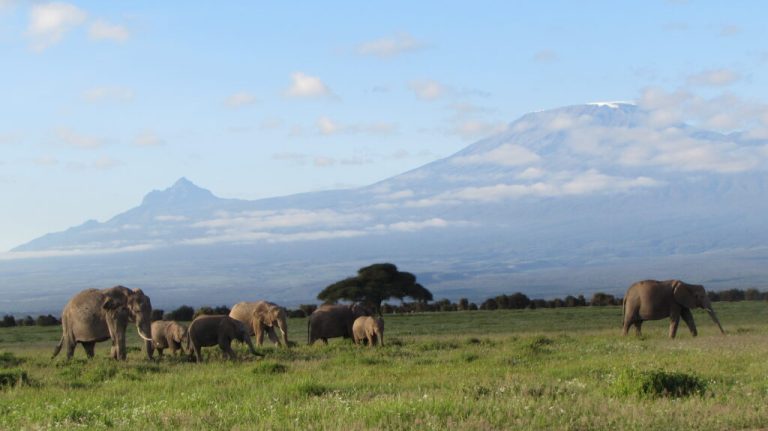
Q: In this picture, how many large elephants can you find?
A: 4